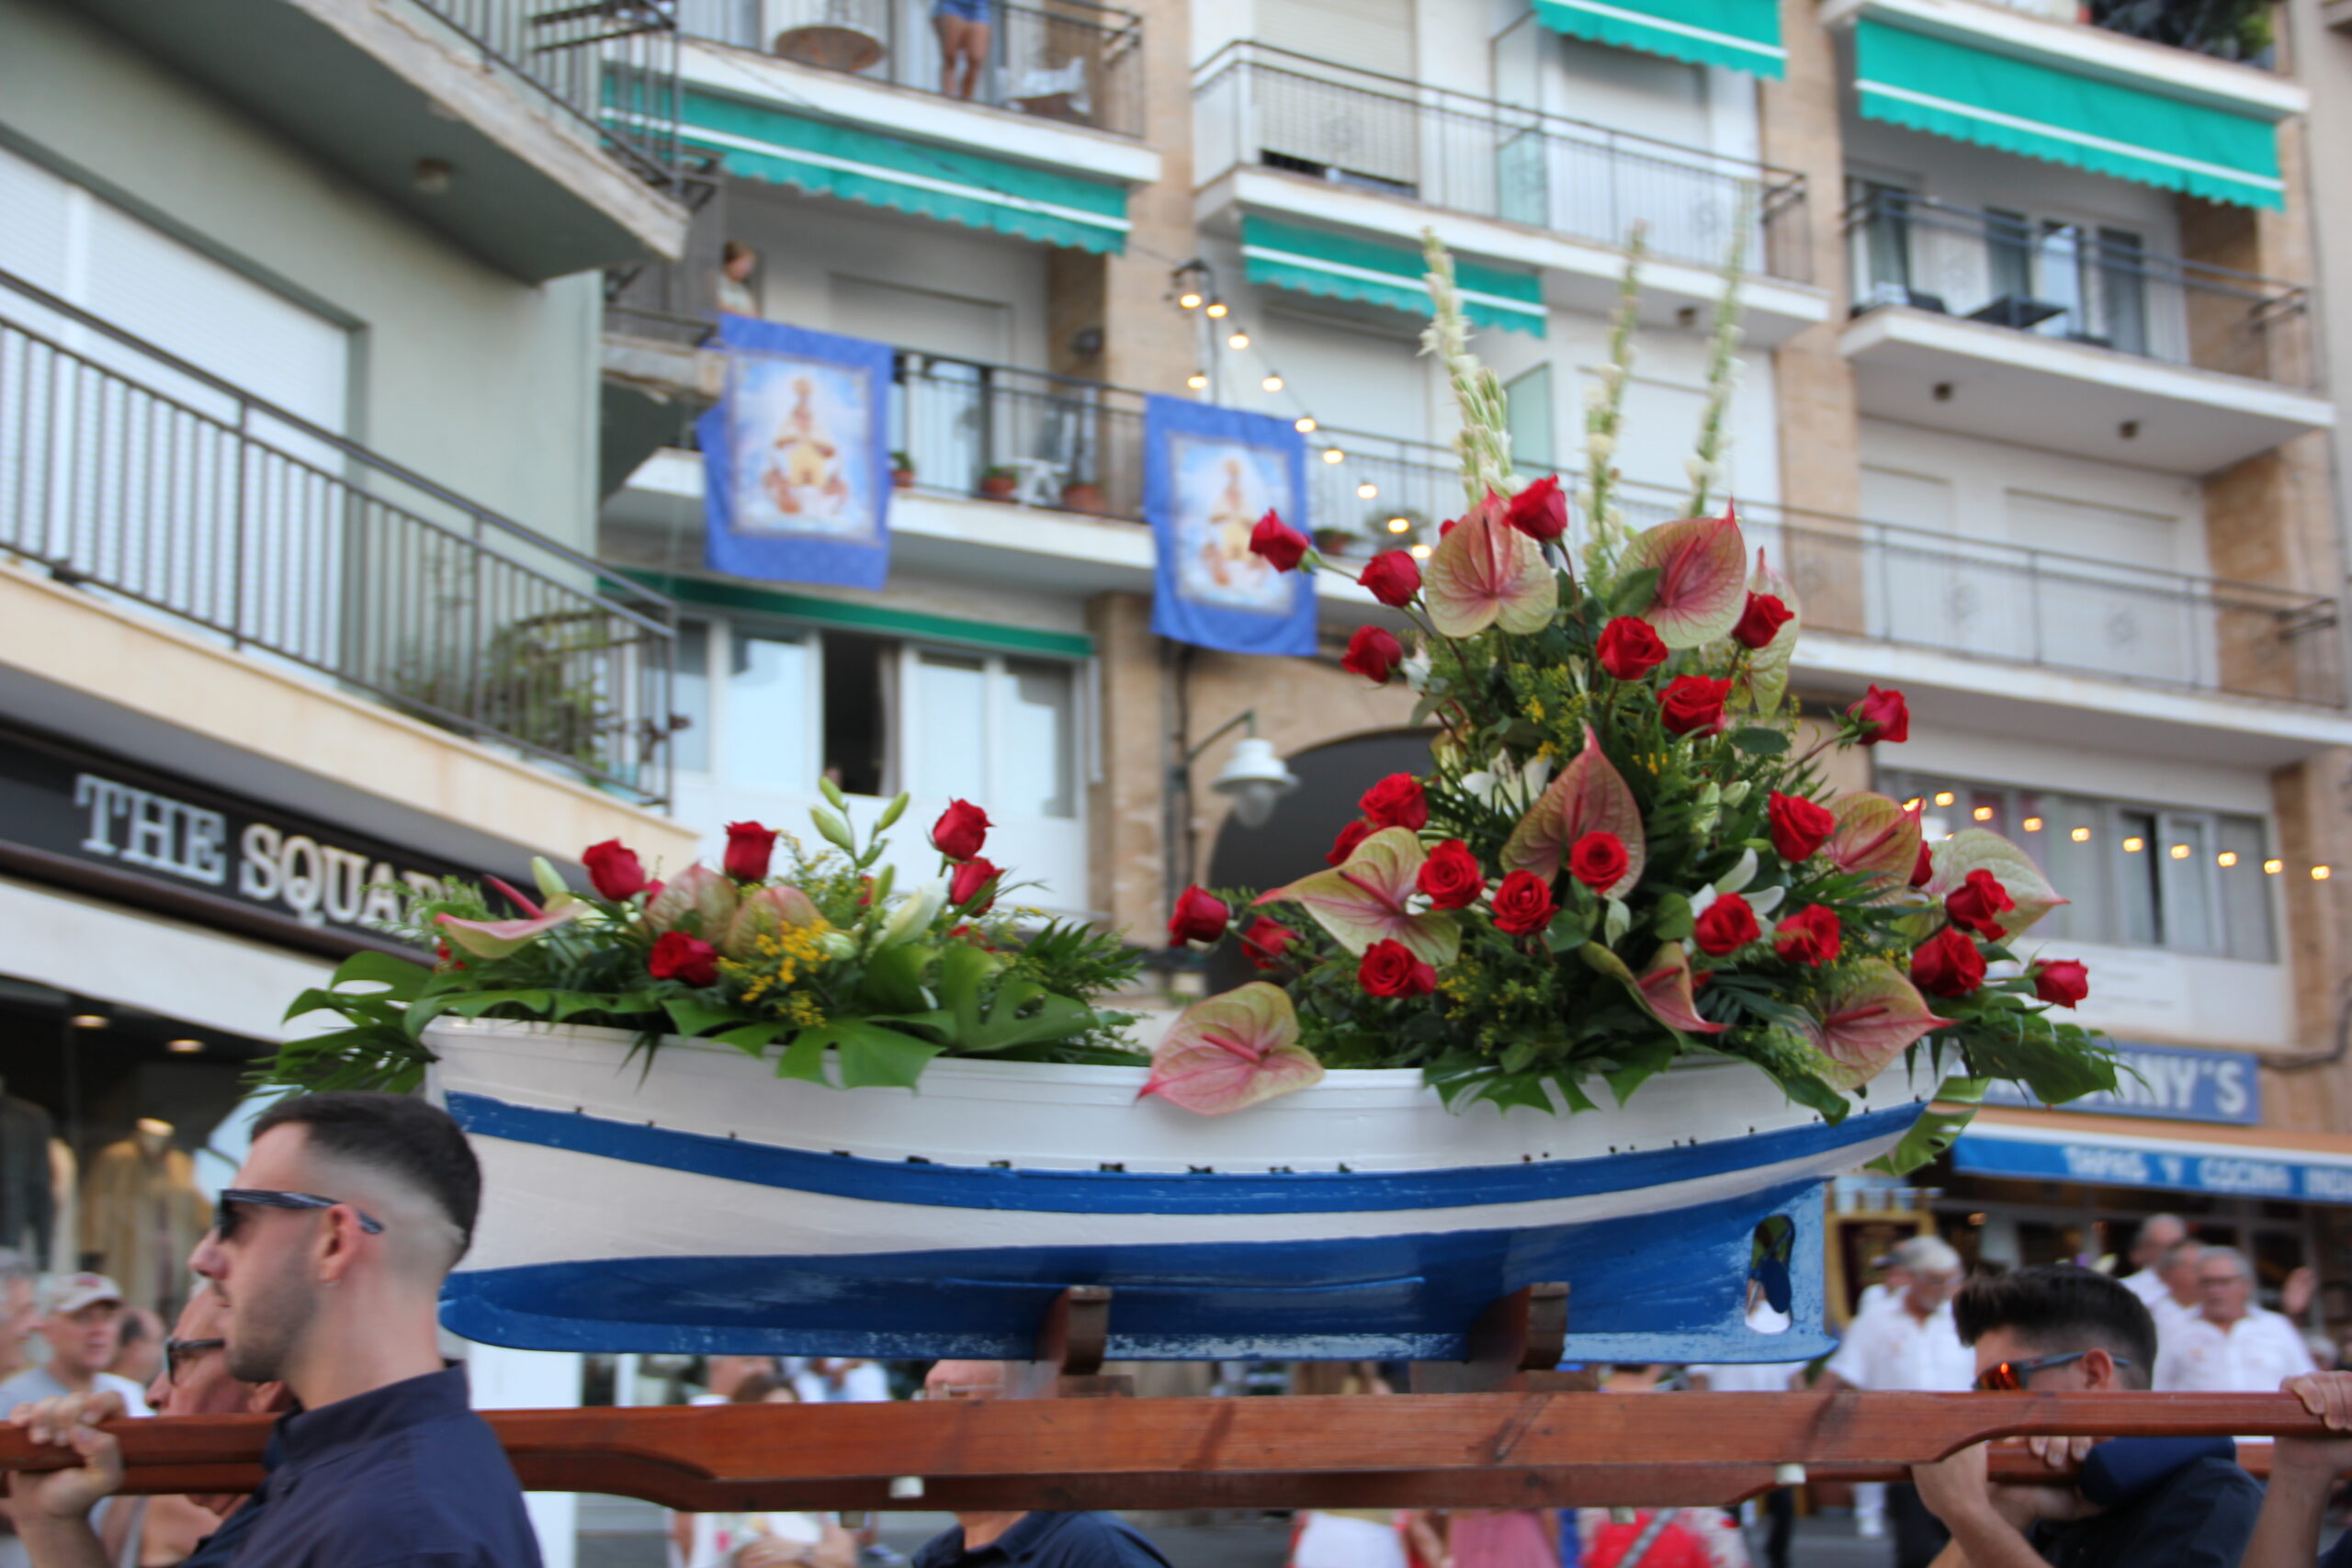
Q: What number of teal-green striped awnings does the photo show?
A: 4